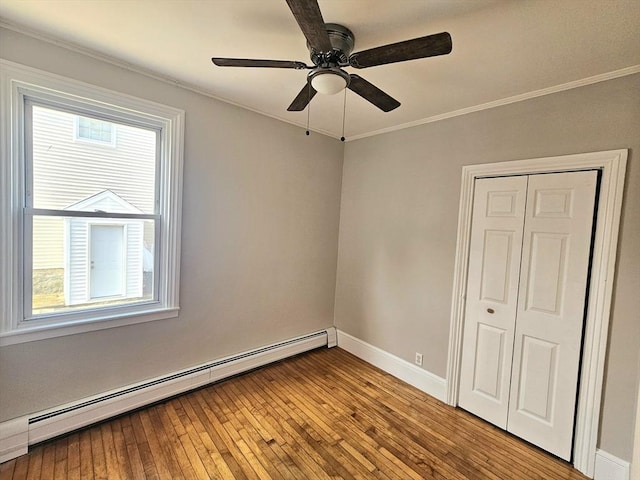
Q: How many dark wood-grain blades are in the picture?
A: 5